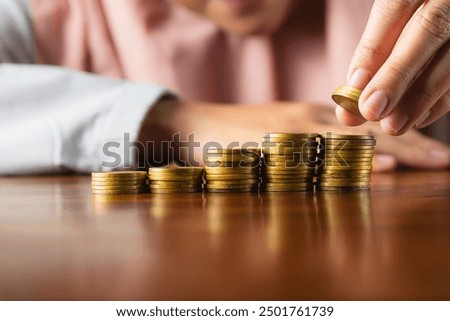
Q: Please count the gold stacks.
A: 5